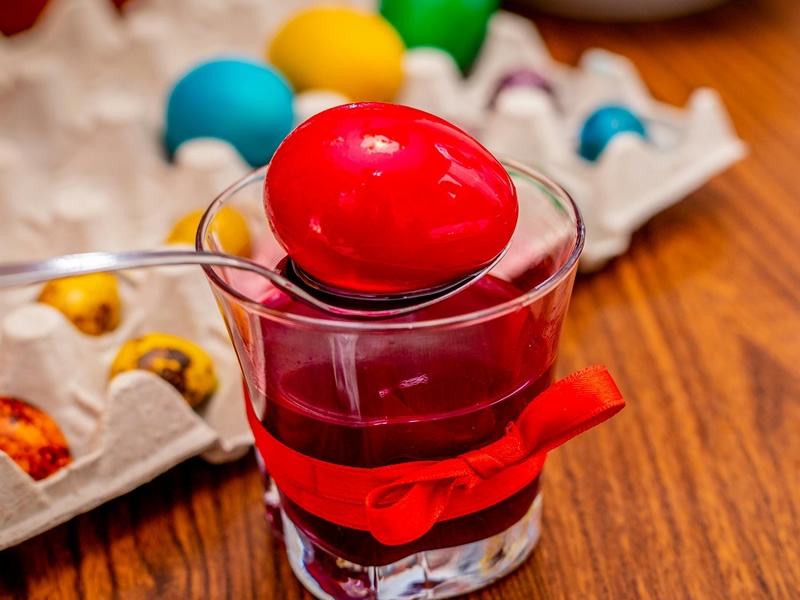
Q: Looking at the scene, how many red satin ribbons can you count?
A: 1